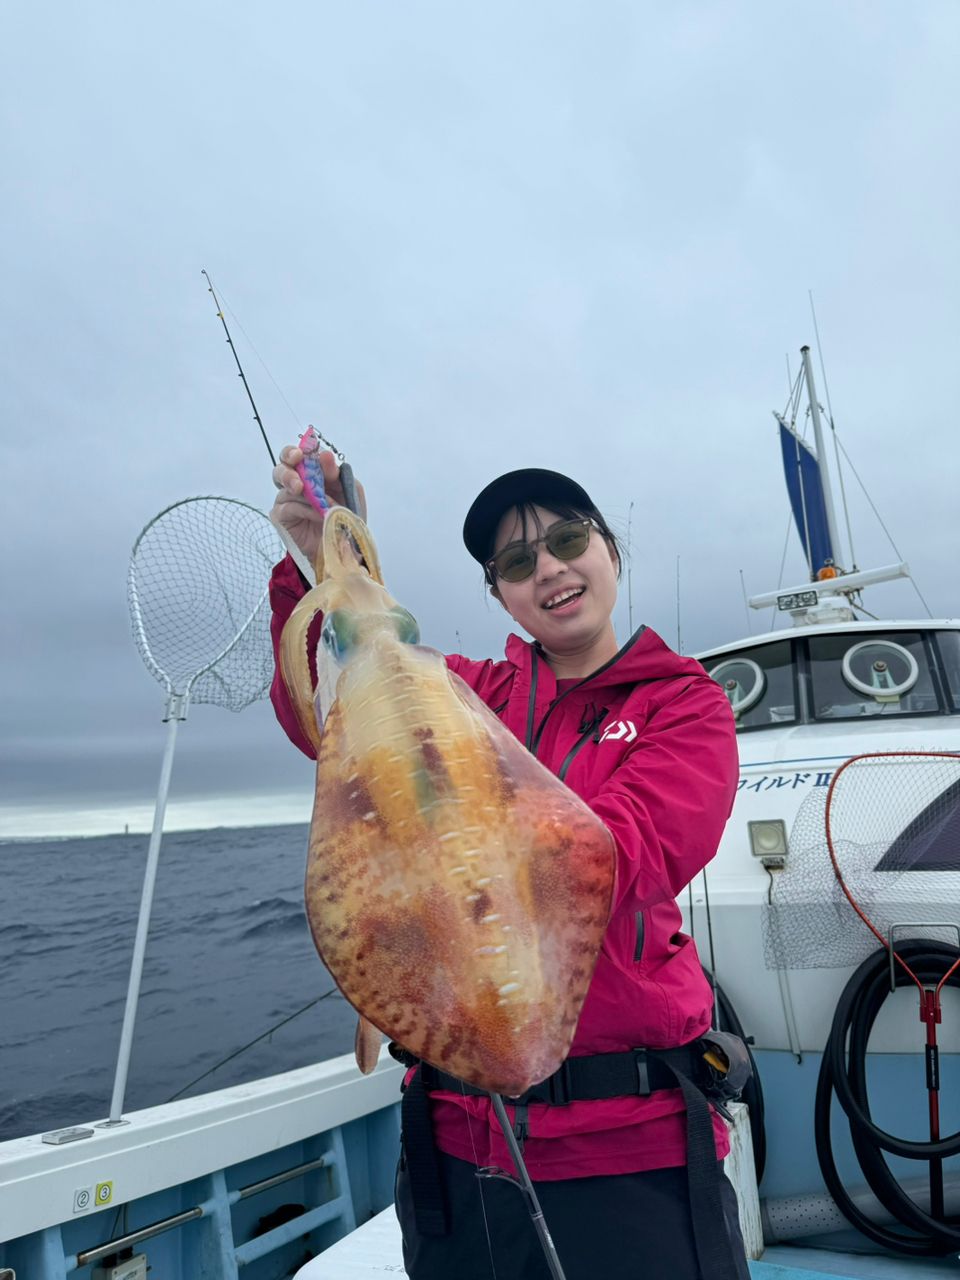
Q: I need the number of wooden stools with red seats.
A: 0